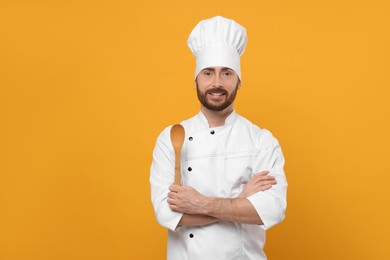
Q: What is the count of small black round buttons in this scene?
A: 4